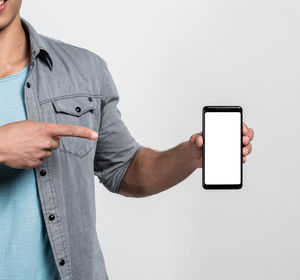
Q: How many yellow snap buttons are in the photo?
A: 0